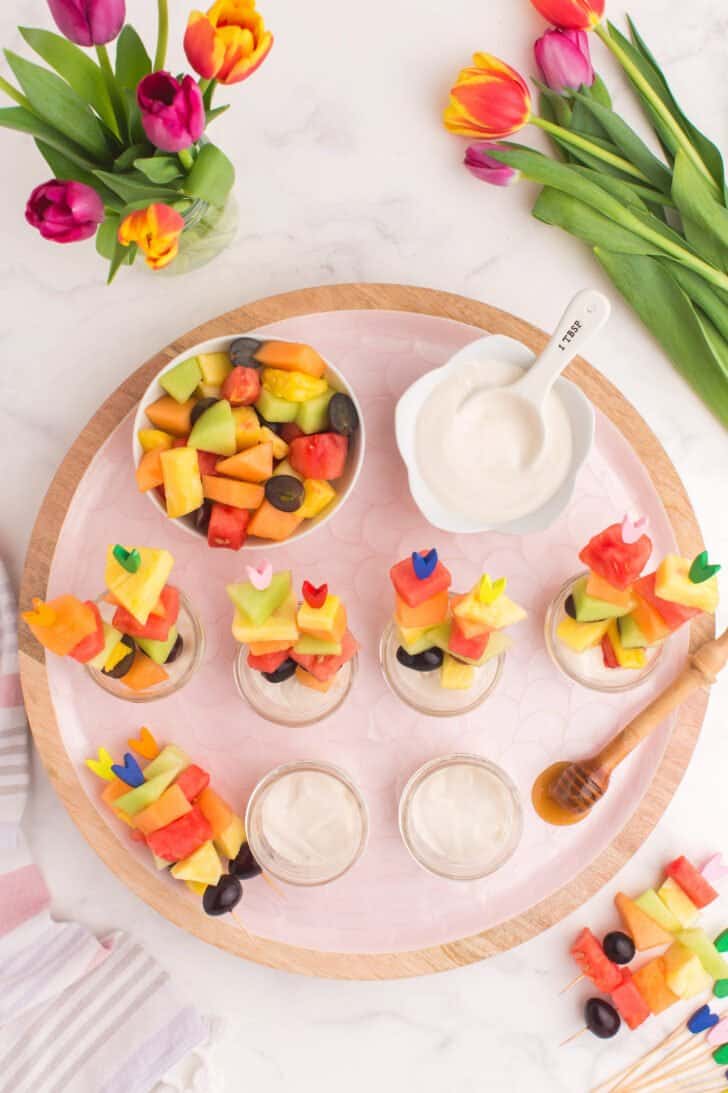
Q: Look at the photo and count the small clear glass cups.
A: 6